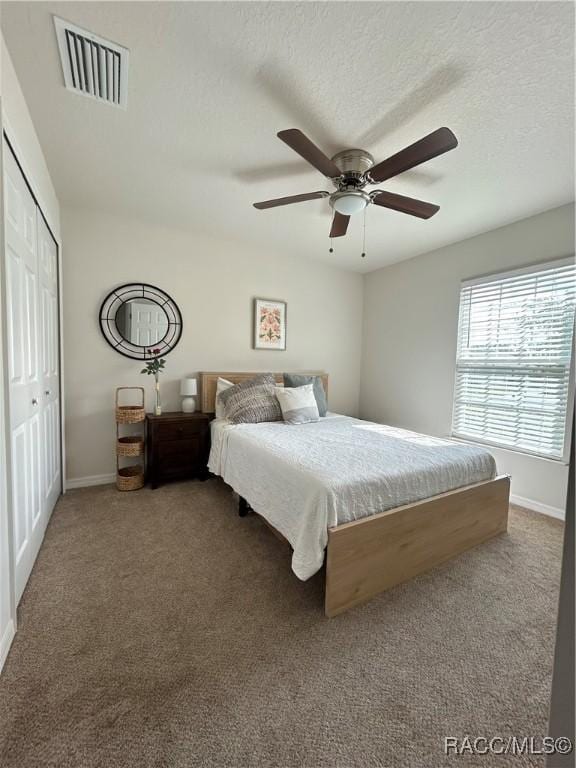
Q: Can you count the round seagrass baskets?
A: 3